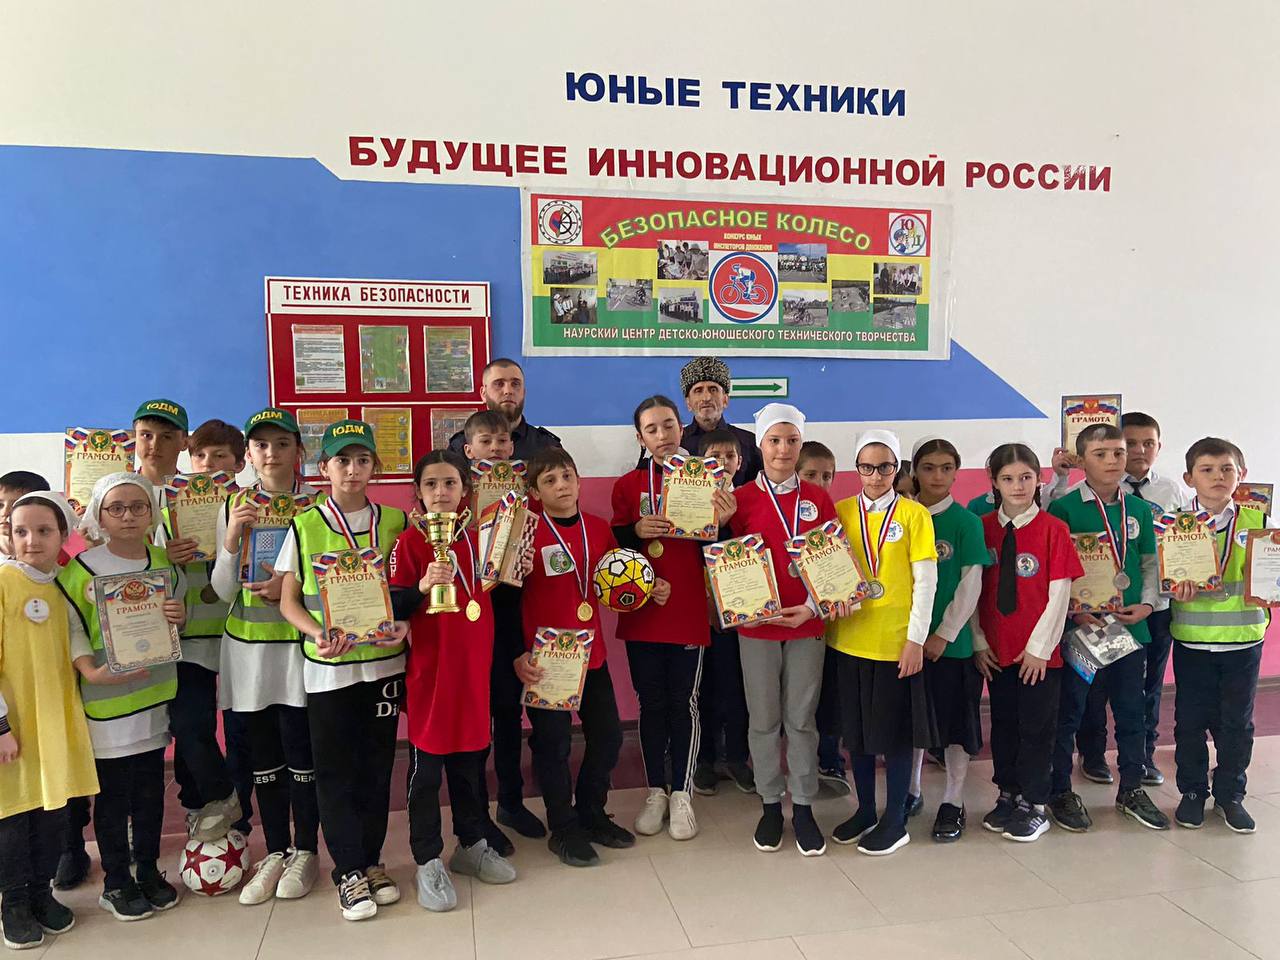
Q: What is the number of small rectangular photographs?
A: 10